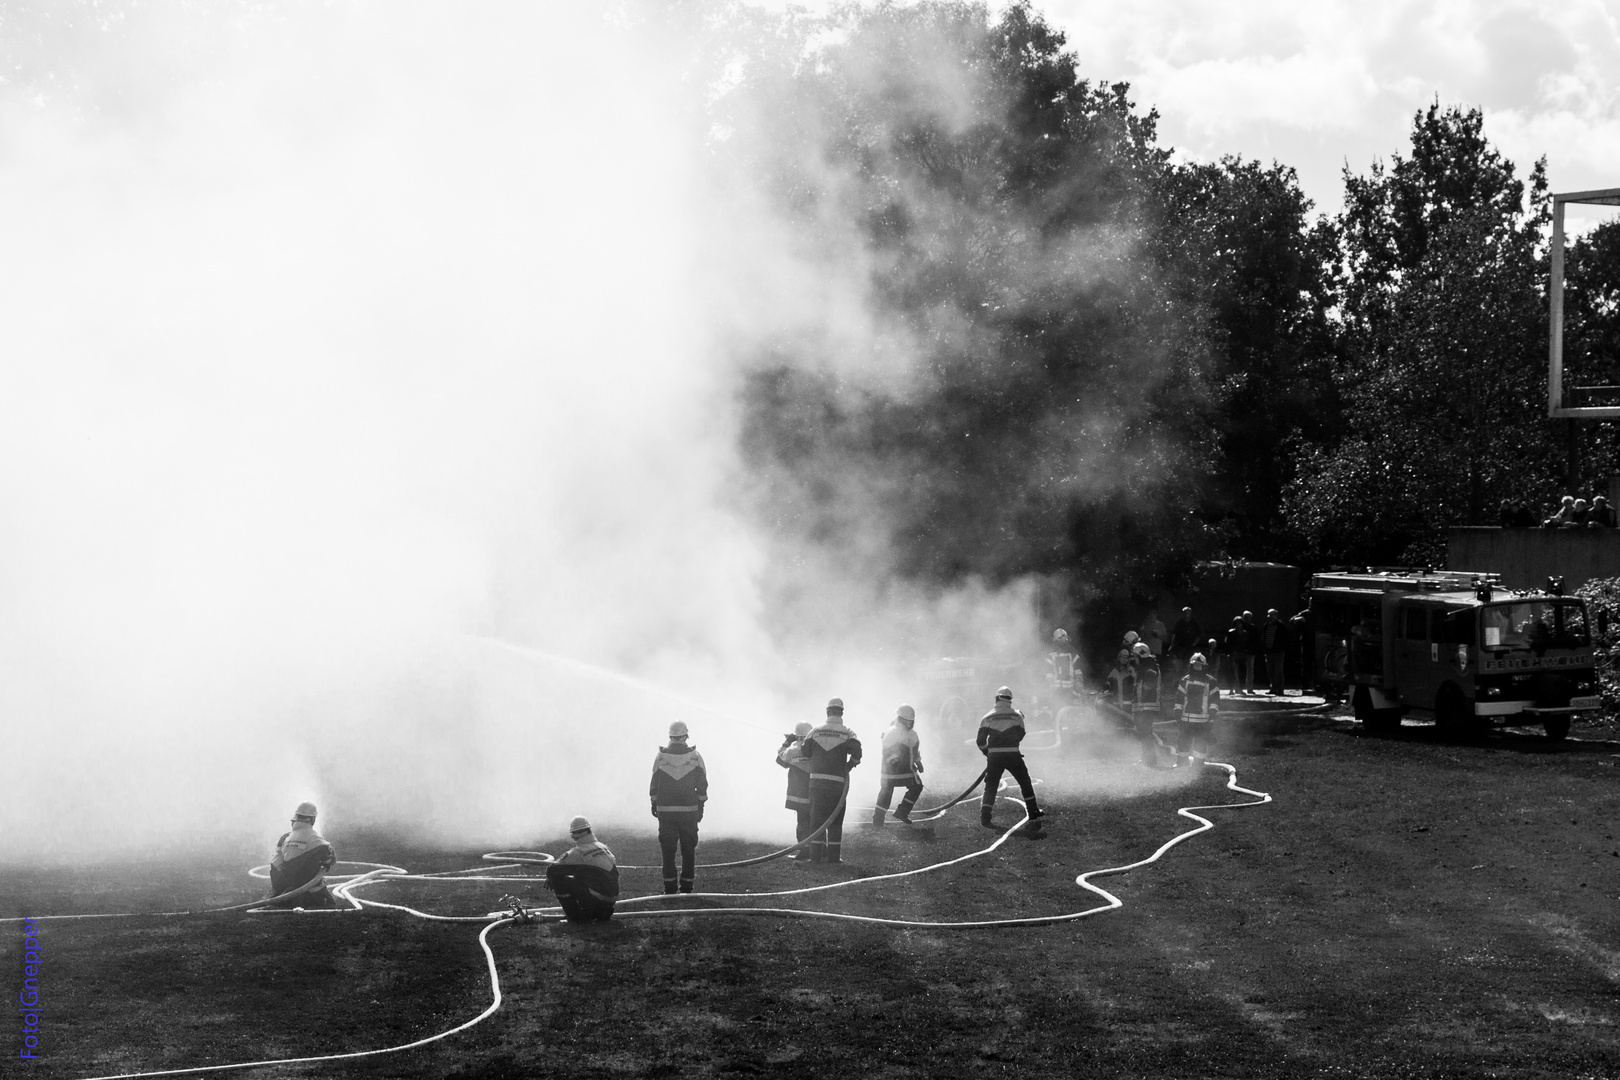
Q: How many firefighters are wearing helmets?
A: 12